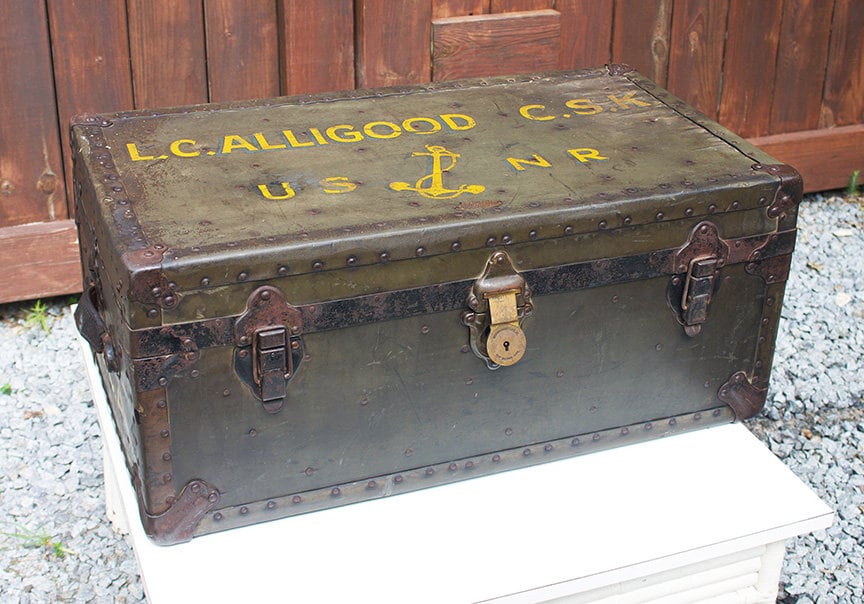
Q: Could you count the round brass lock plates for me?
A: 1